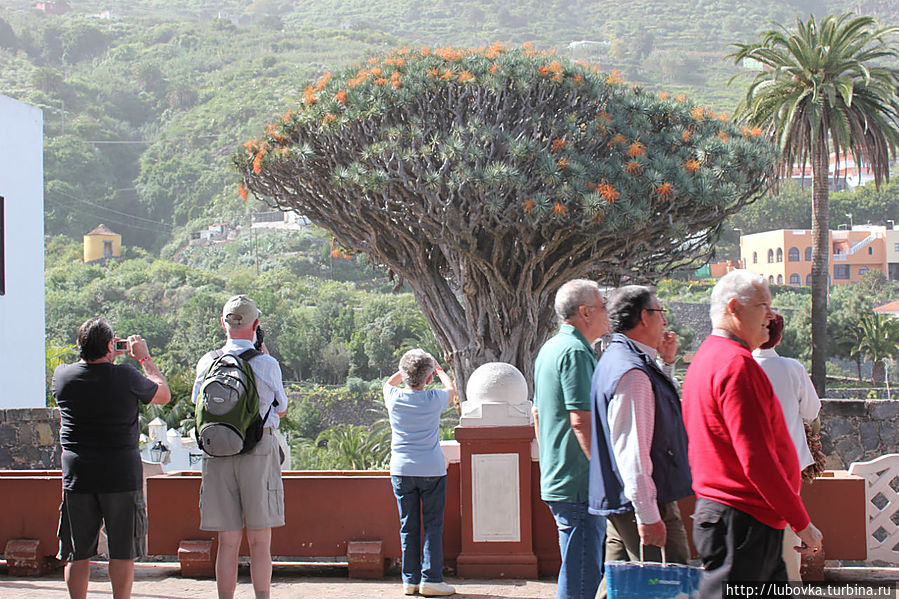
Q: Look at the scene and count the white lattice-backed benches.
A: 1